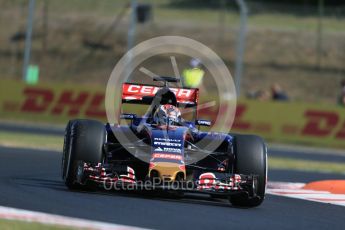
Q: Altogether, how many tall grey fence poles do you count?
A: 3